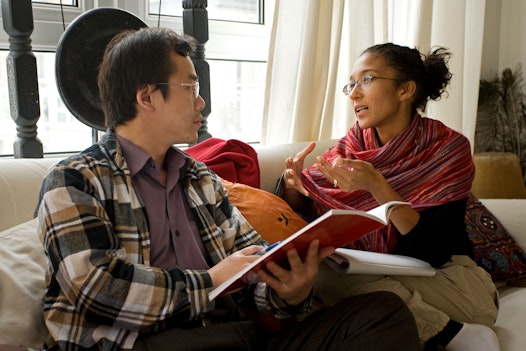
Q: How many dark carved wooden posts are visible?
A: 2